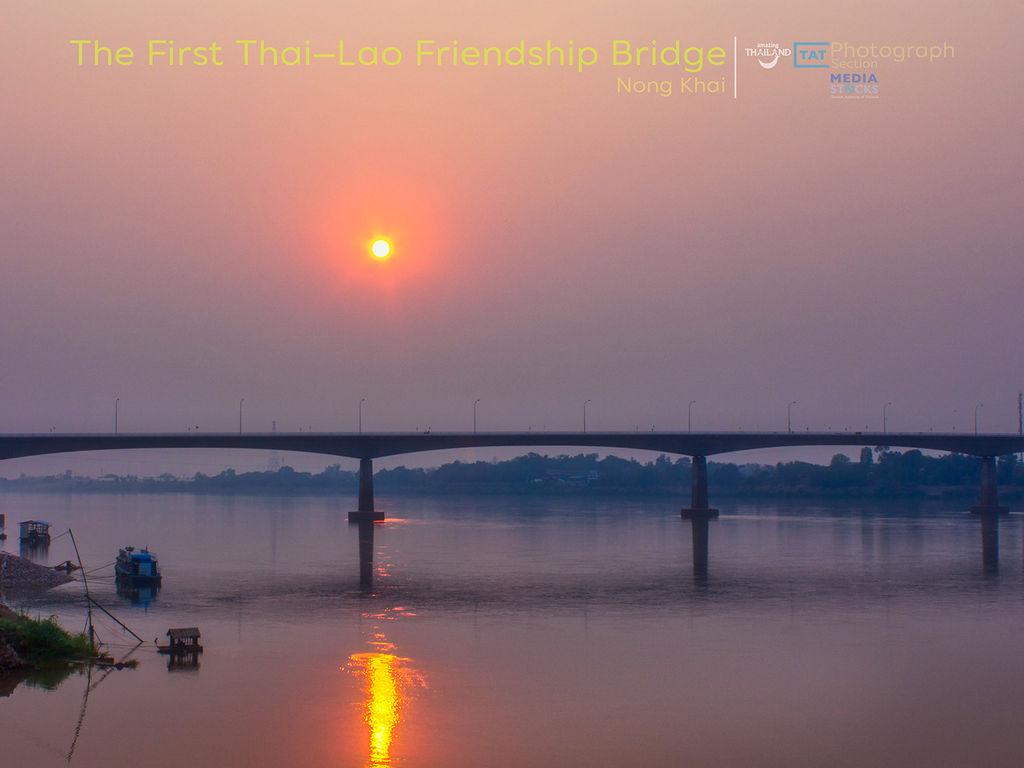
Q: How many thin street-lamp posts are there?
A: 9